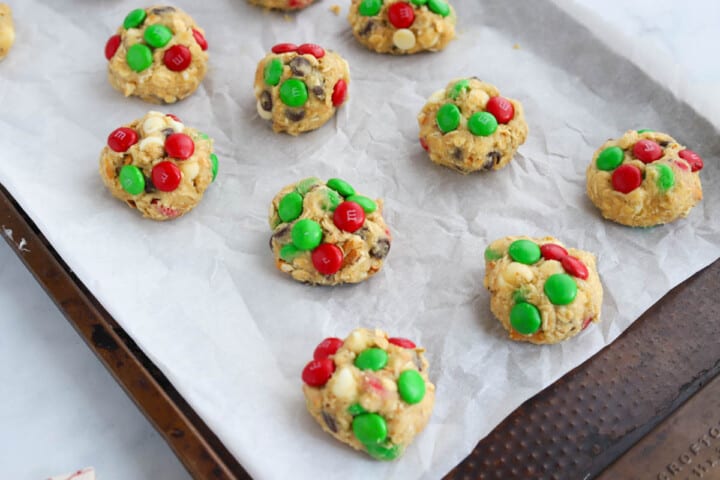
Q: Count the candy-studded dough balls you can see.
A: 11